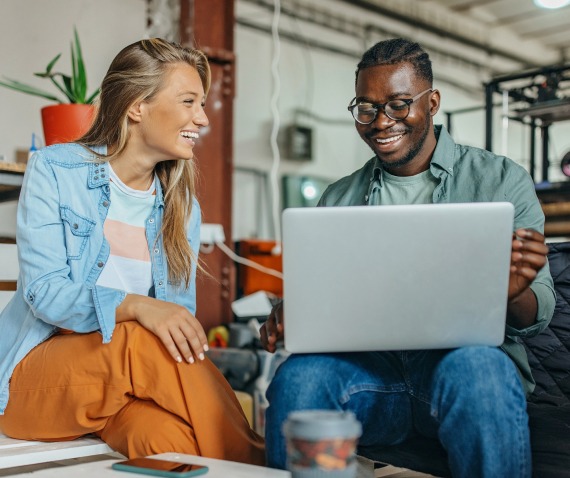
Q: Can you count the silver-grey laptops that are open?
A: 1